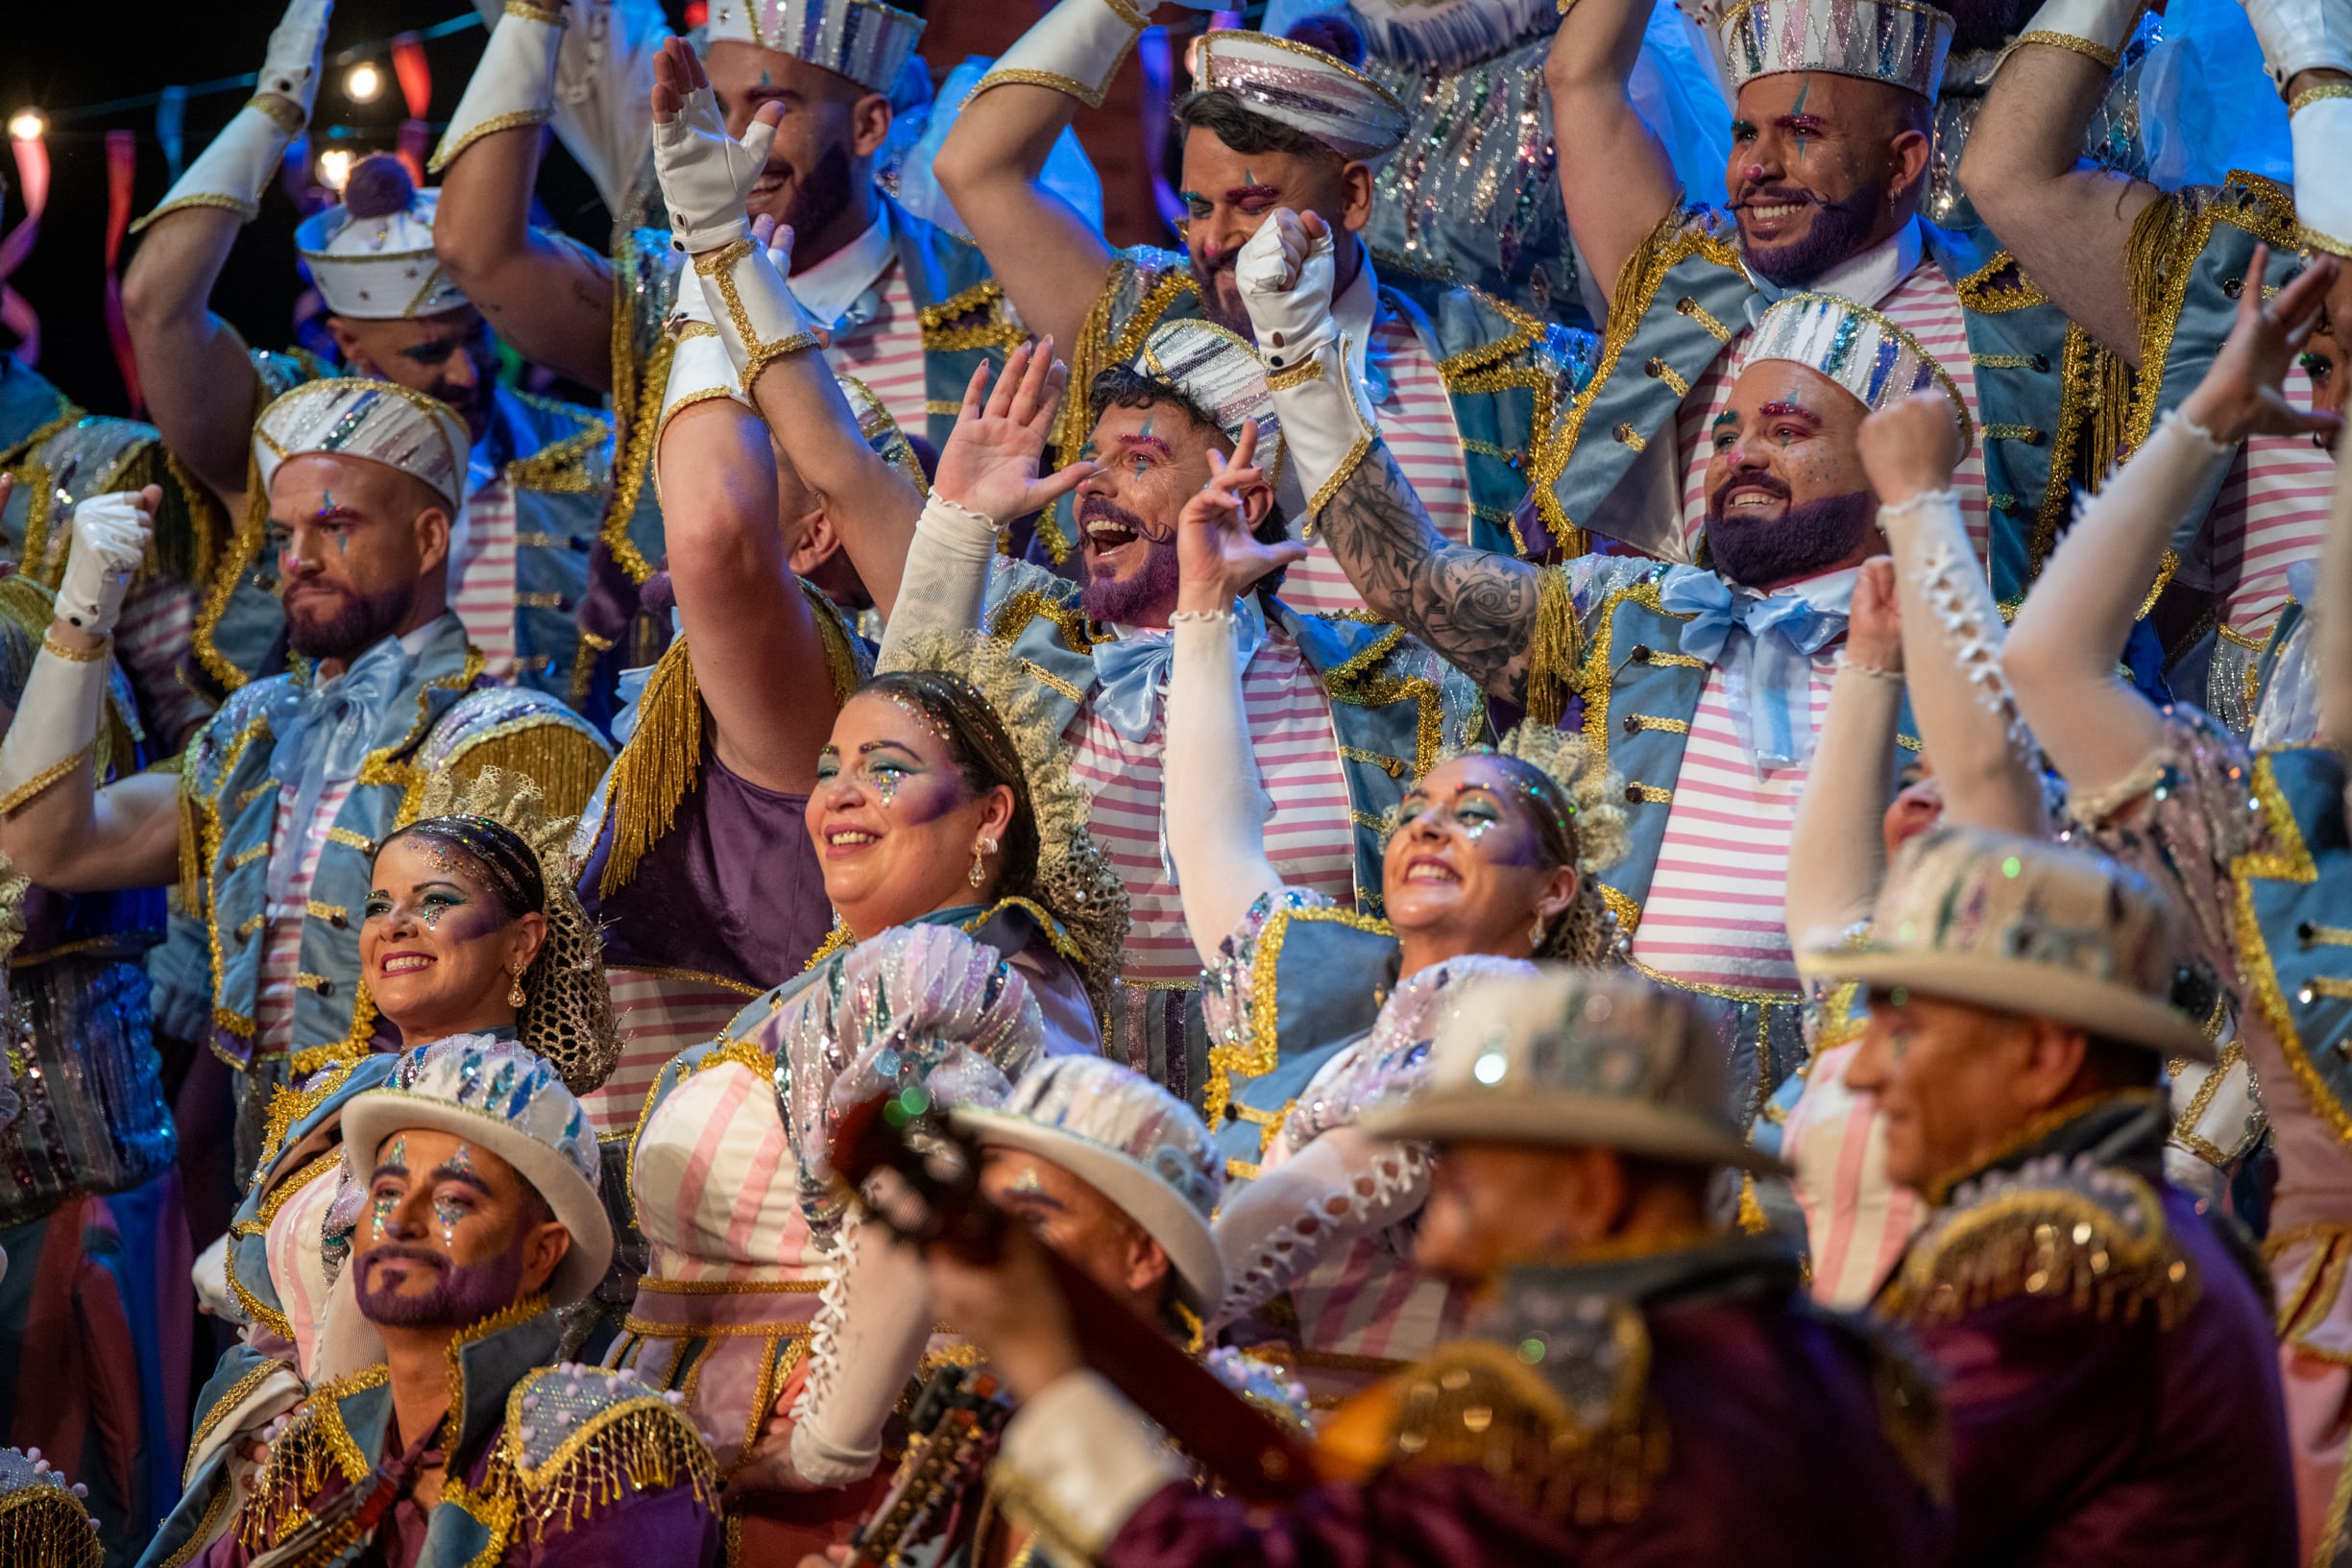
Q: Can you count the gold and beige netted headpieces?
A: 3